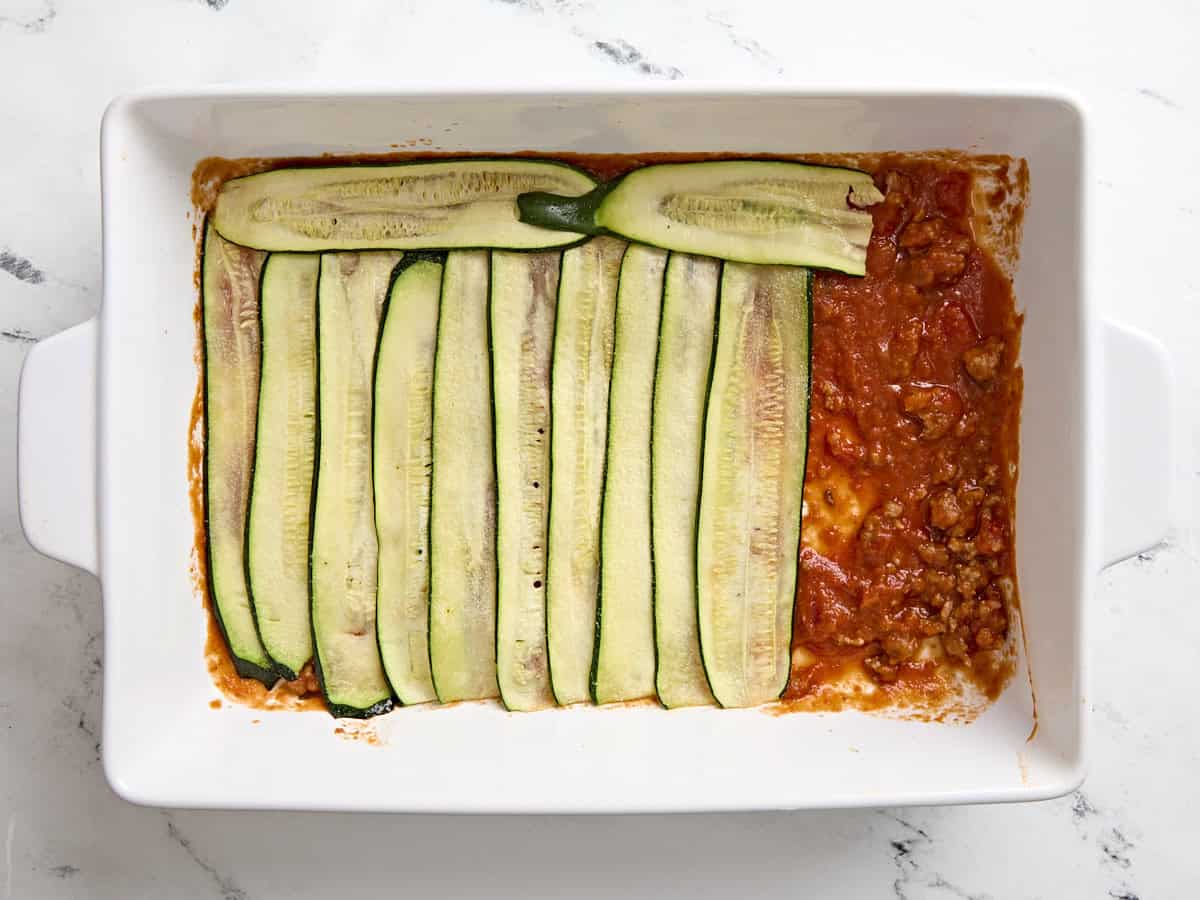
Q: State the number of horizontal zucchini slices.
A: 2